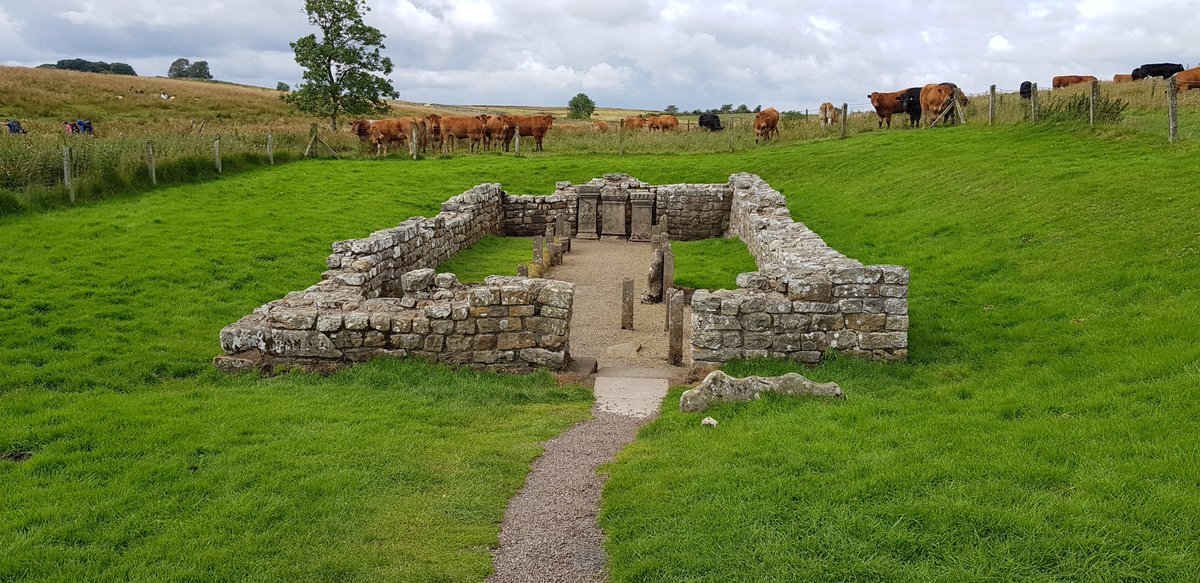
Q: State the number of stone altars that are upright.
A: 3